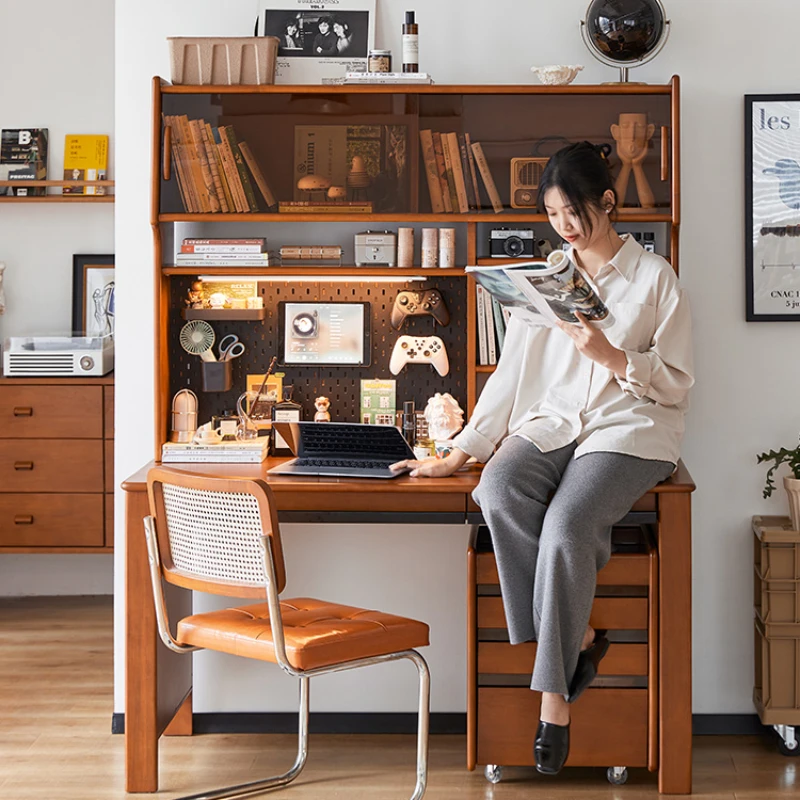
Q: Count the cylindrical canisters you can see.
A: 3